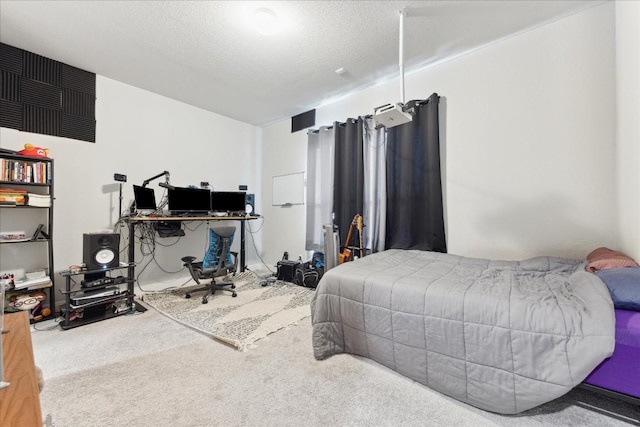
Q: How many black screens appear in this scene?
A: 3